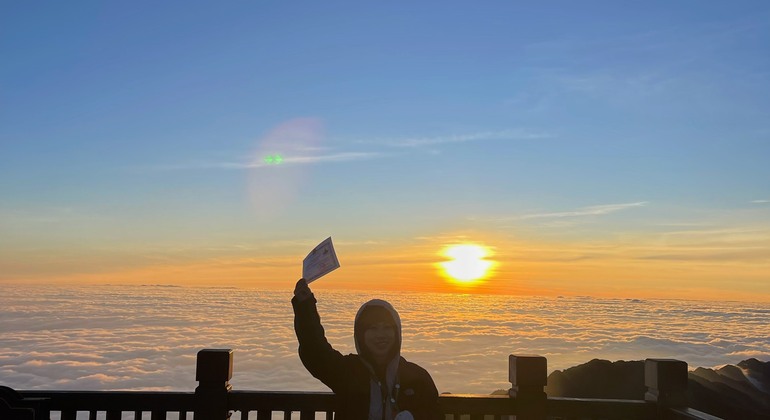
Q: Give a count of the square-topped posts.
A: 3